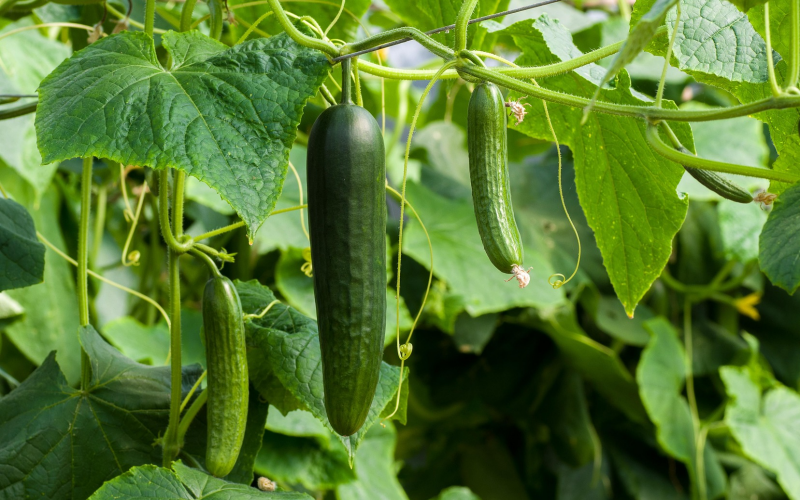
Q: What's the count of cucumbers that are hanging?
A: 4